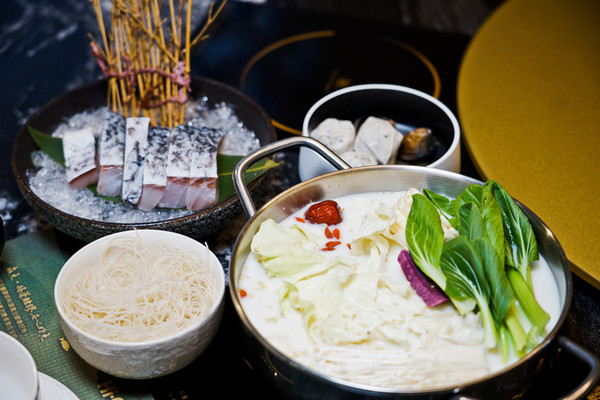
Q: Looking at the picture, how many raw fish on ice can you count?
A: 6